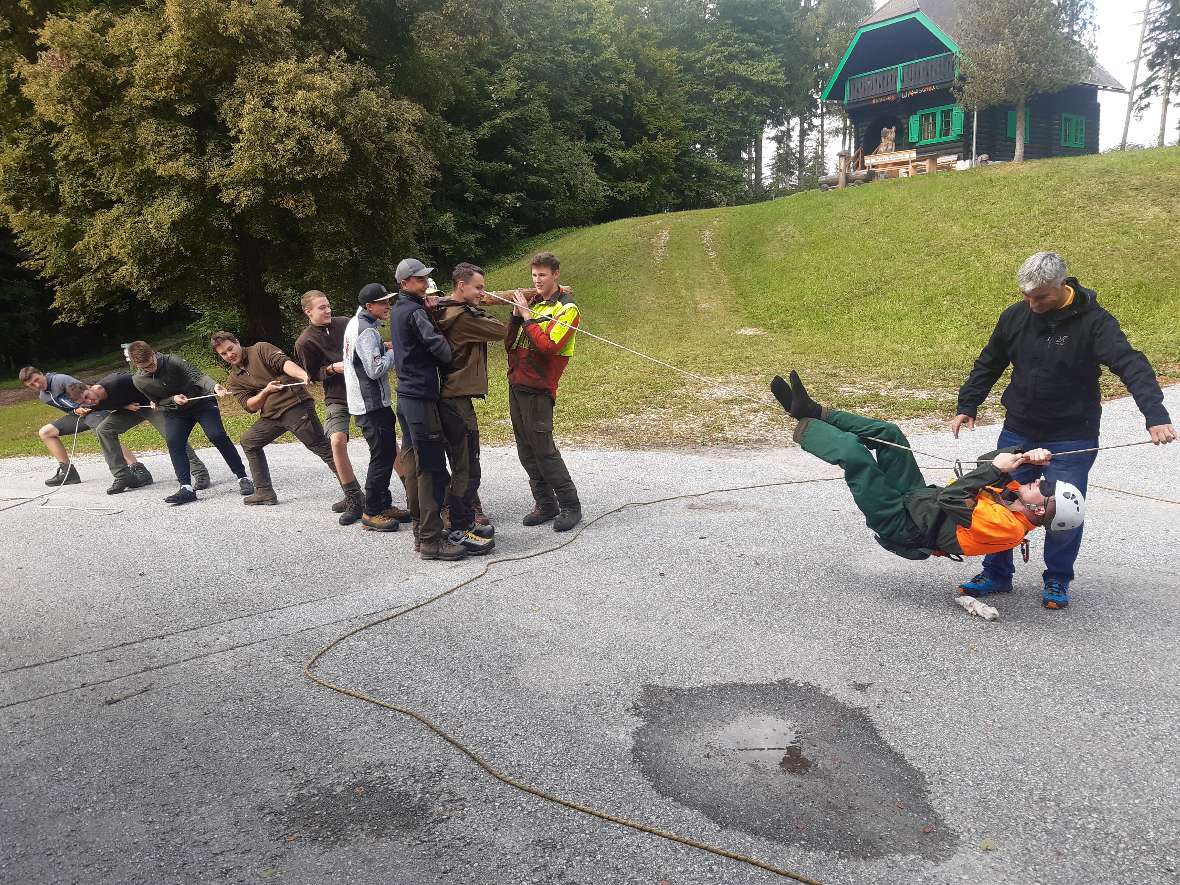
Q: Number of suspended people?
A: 1